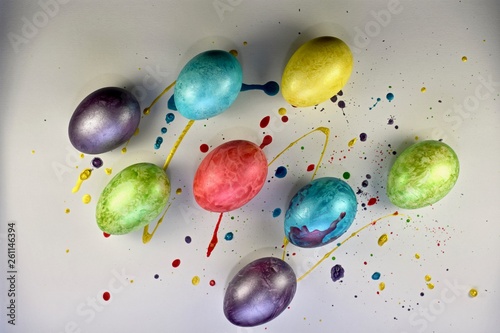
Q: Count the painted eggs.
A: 8